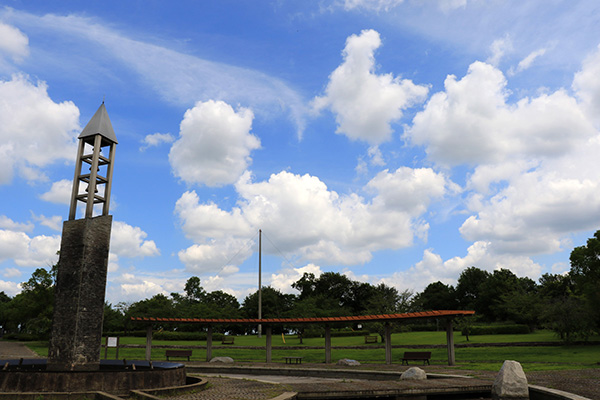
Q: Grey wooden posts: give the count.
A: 6